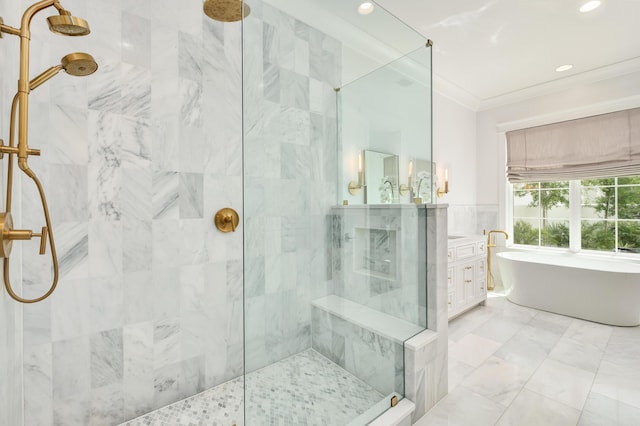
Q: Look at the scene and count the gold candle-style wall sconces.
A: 3